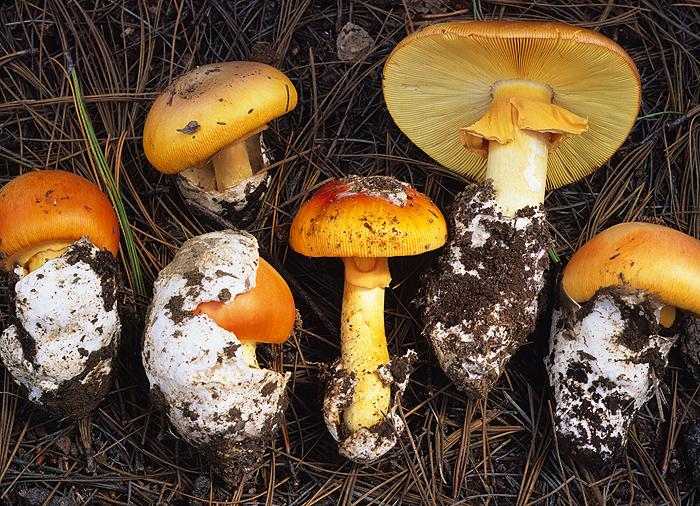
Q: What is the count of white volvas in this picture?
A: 6